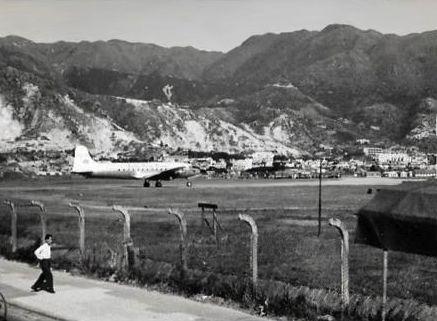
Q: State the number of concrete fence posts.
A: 7